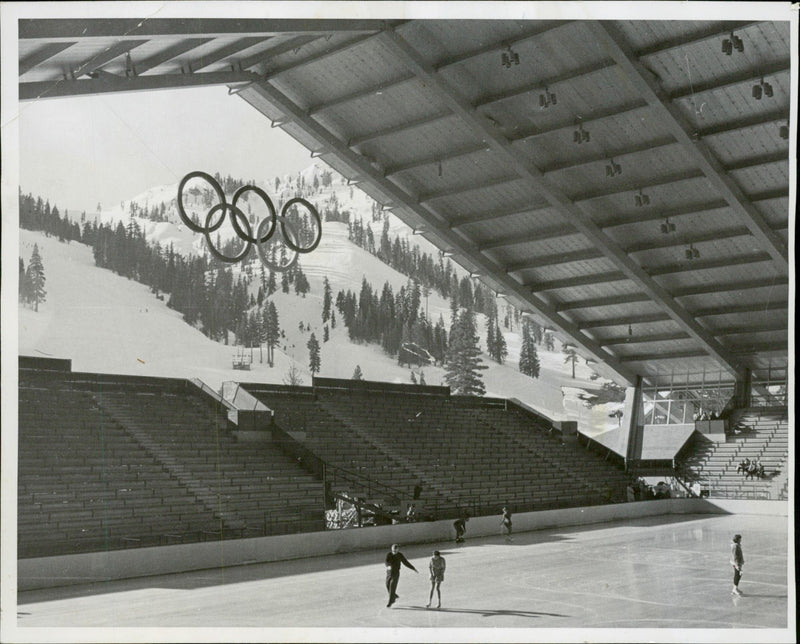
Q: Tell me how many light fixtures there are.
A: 10